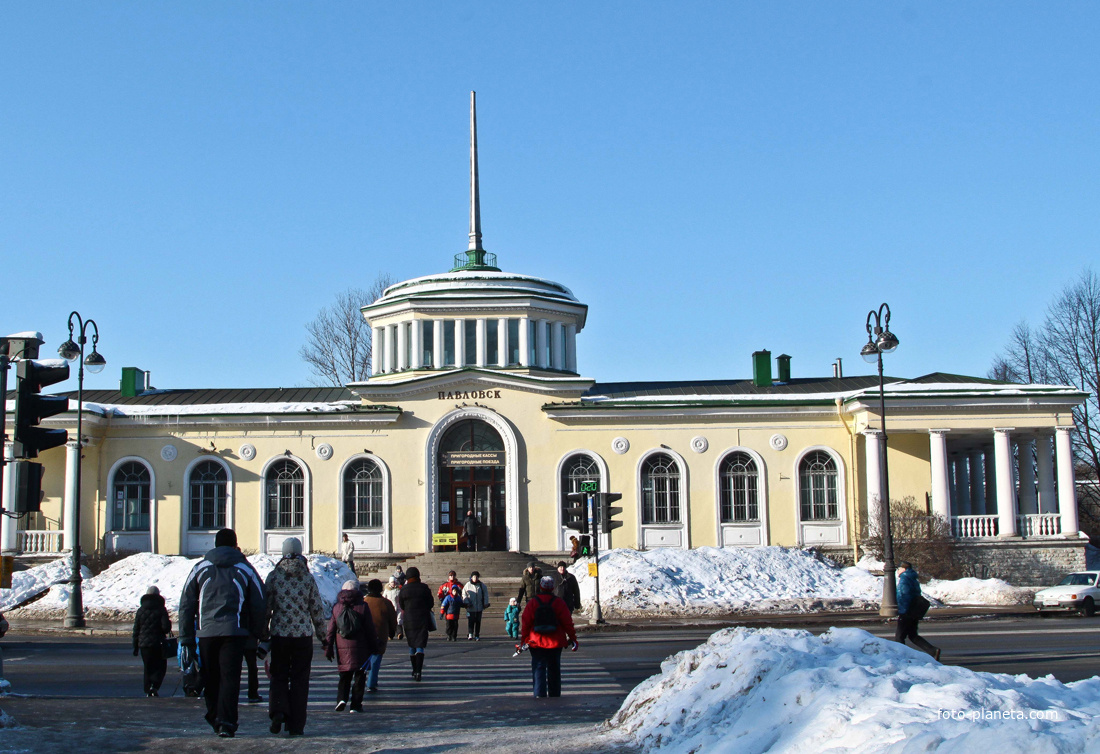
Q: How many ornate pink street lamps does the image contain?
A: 0